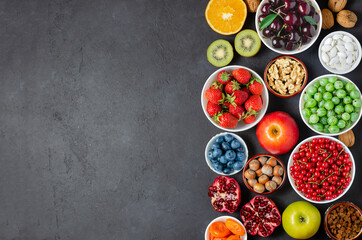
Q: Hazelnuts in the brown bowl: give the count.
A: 12